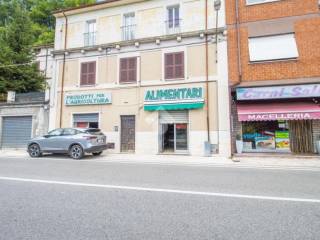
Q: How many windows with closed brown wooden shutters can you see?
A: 3